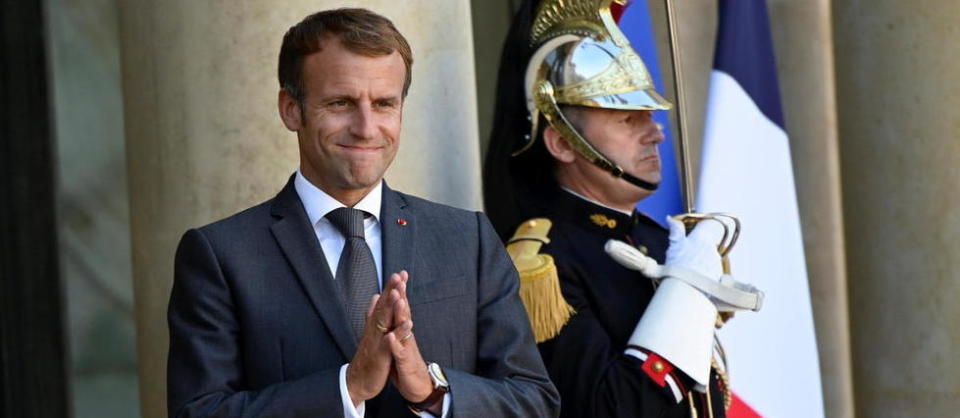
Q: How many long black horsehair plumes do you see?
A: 1